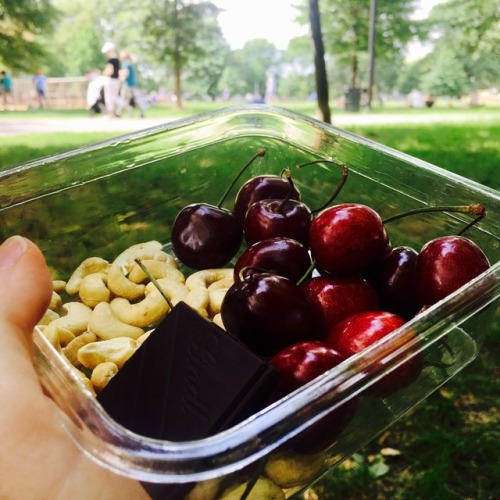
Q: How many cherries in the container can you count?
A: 11